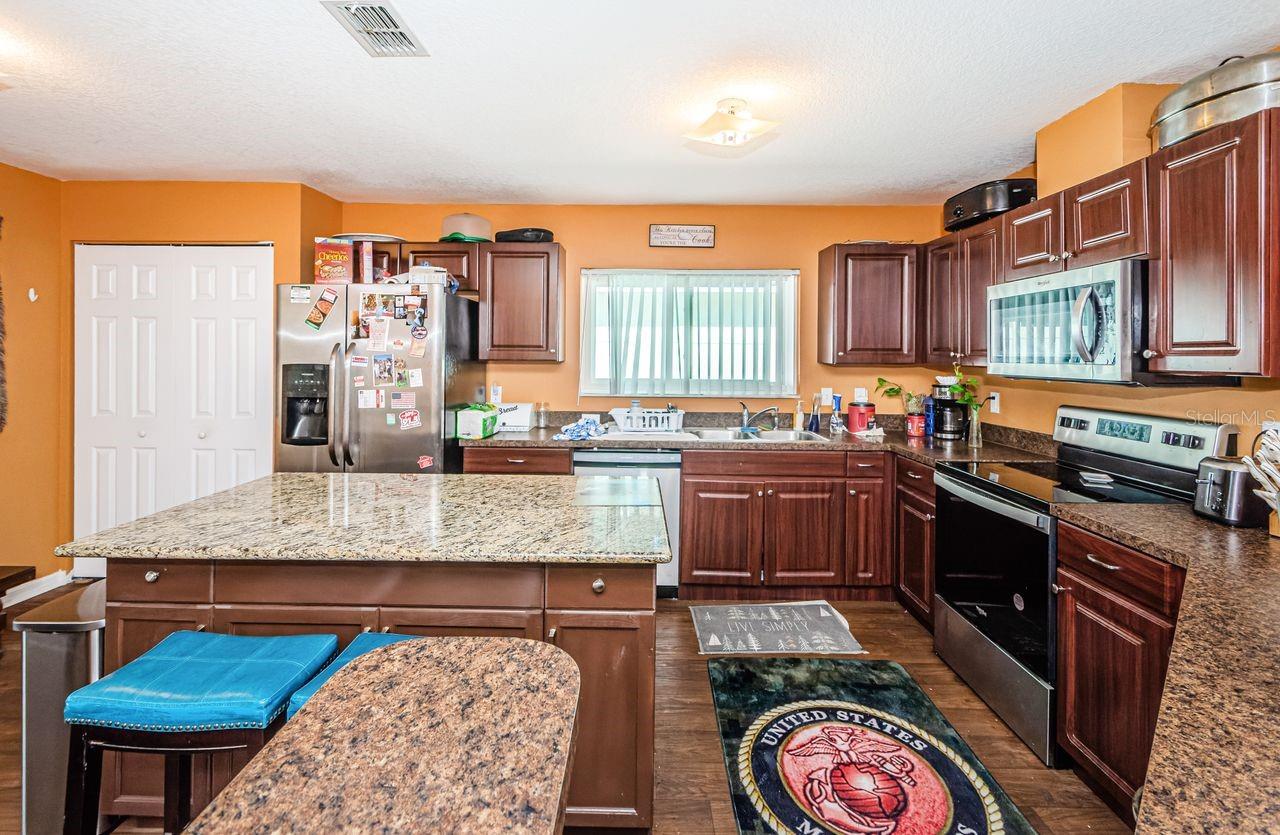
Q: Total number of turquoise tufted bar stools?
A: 2